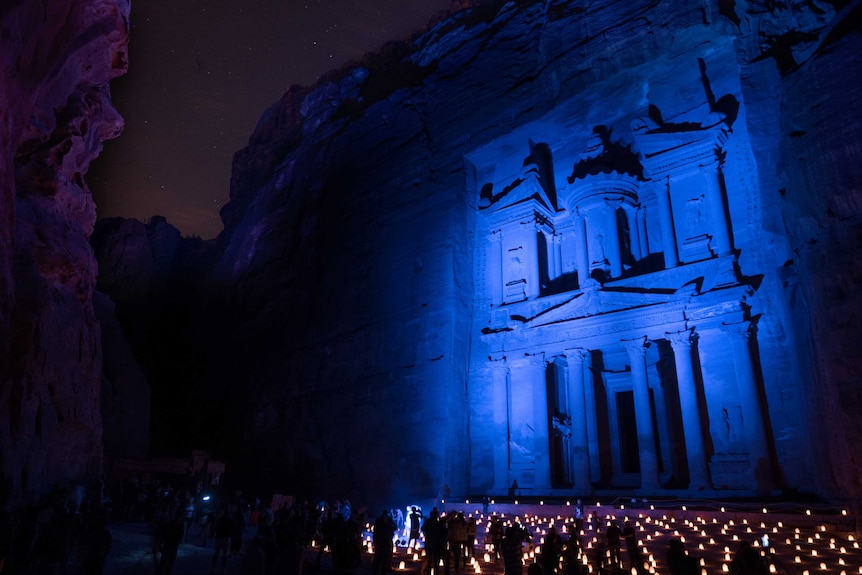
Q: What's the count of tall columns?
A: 6